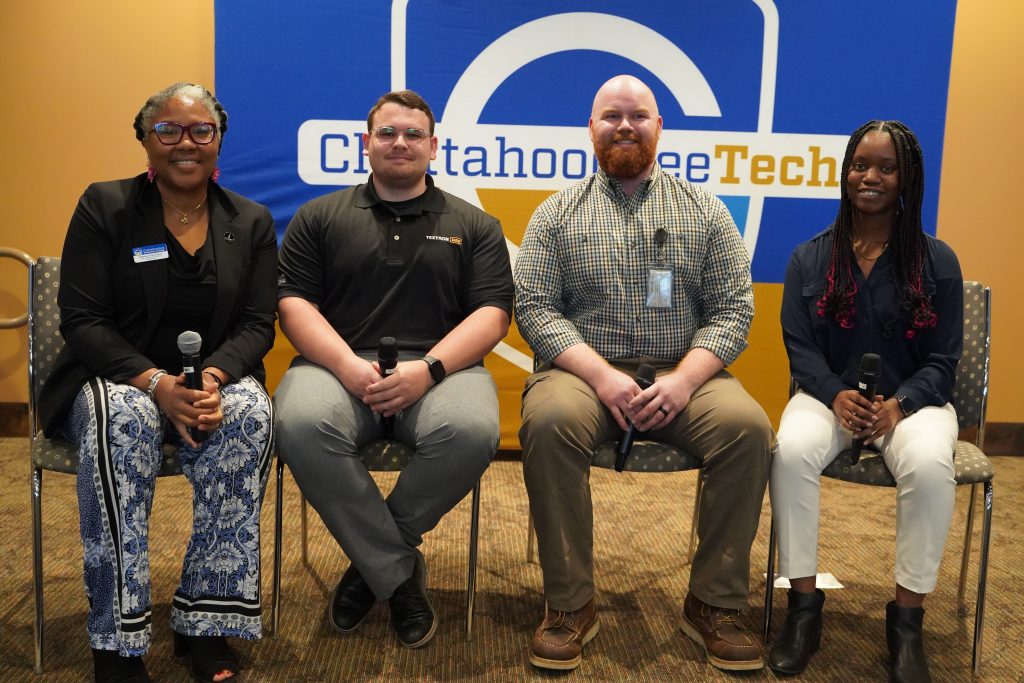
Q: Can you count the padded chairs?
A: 4